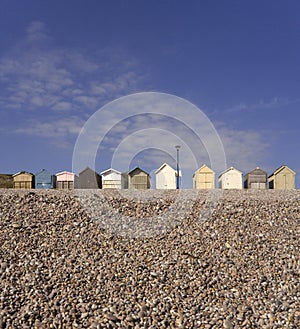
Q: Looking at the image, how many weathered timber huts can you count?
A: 11